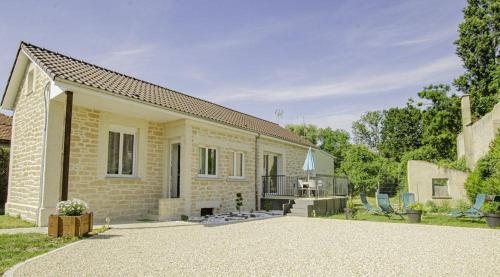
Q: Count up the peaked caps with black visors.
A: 0